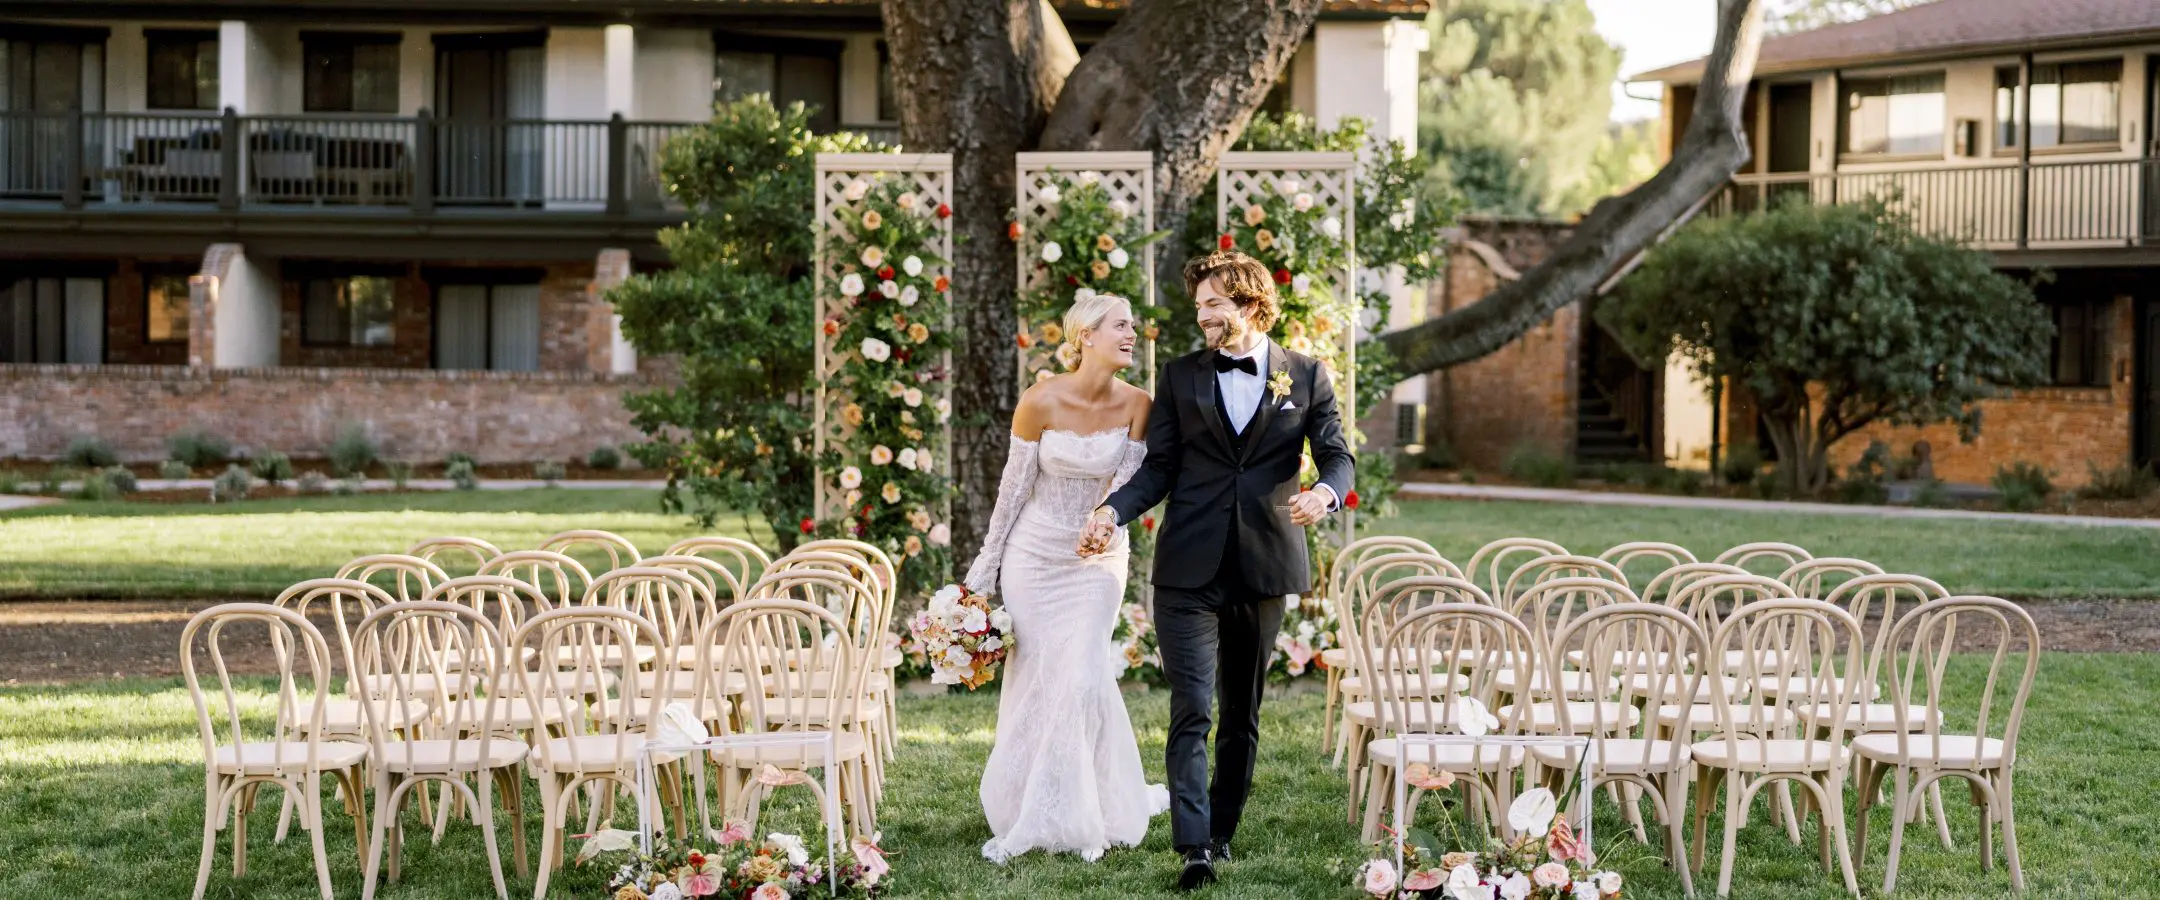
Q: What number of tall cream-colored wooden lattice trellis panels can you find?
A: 3